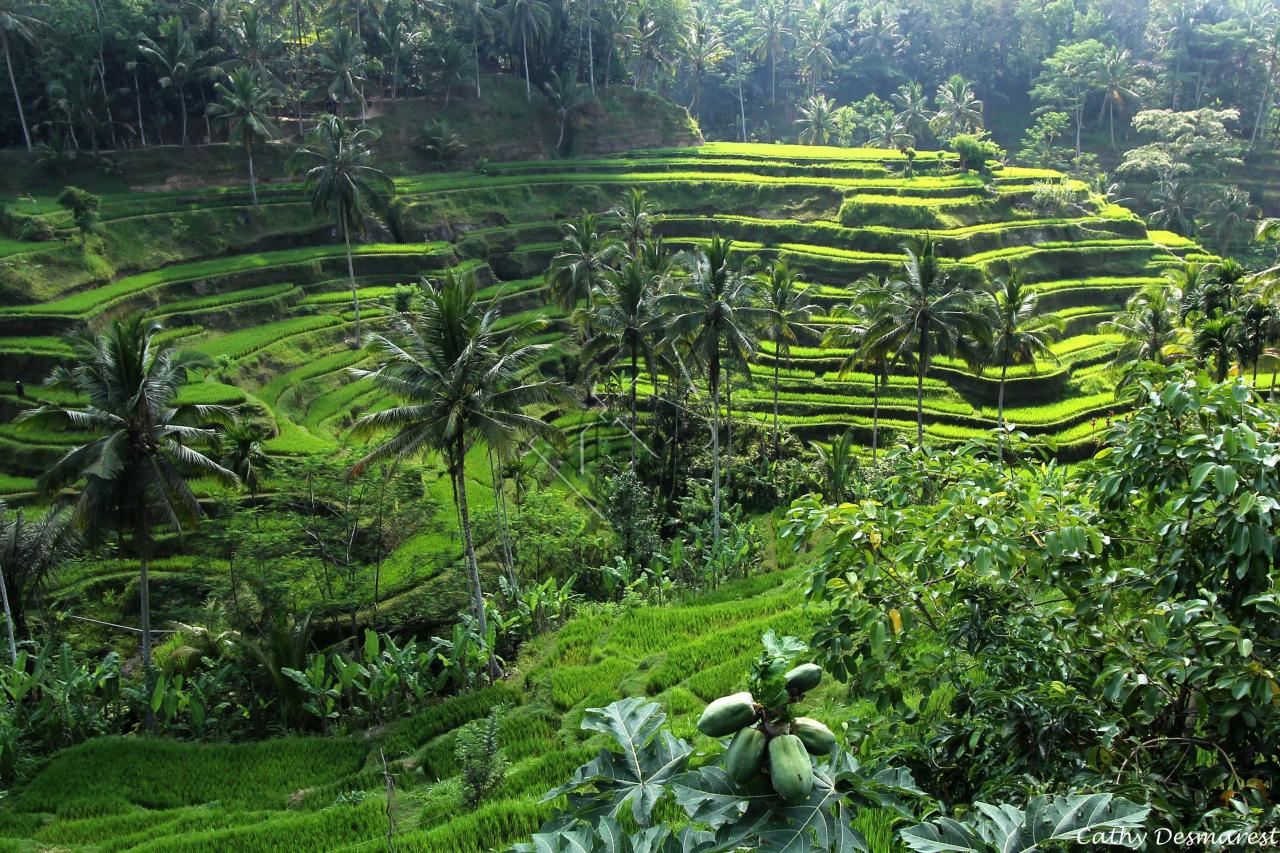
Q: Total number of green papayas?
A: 5